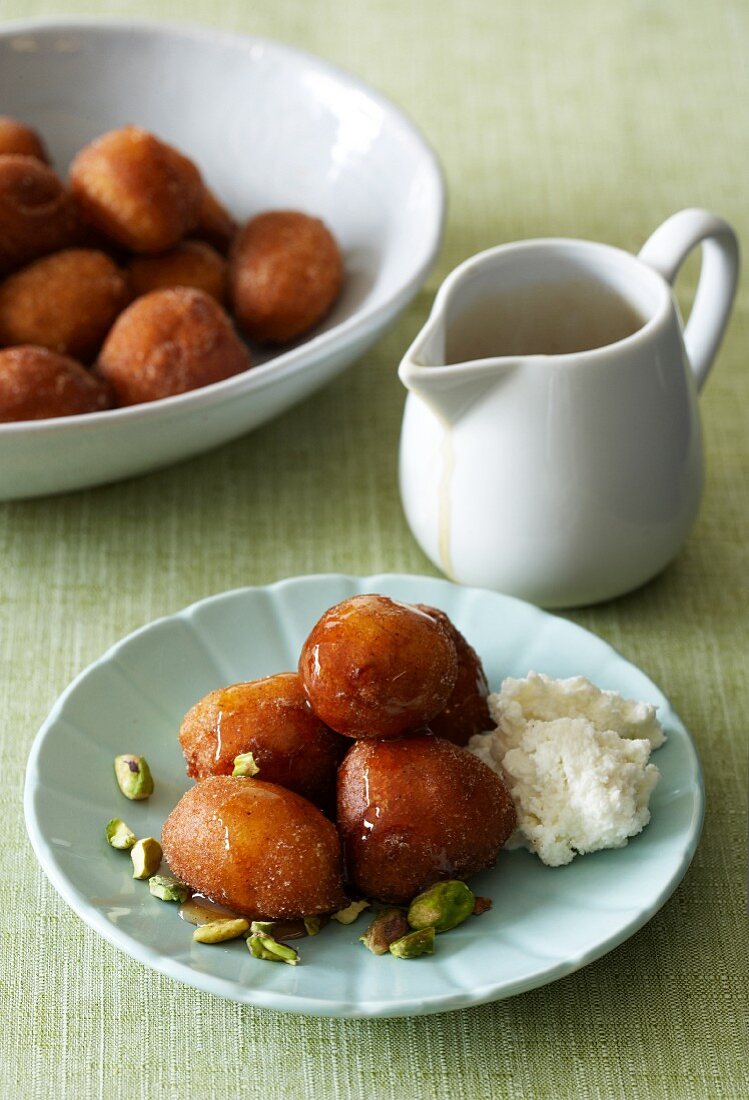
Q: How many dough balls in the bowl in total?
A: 9